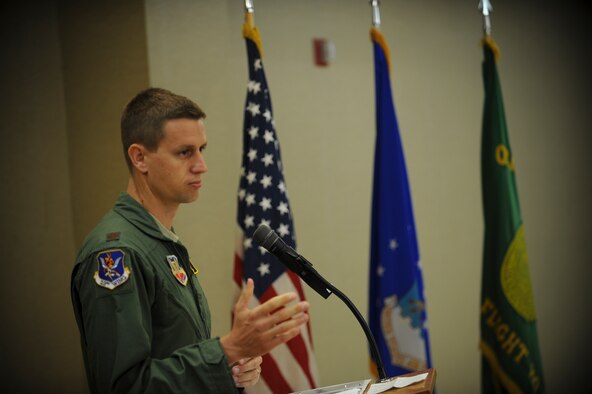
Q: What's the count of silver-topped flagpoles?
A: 3